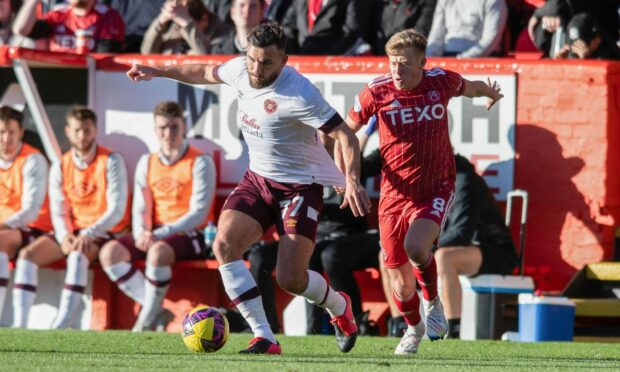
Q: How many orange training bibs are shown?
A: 3